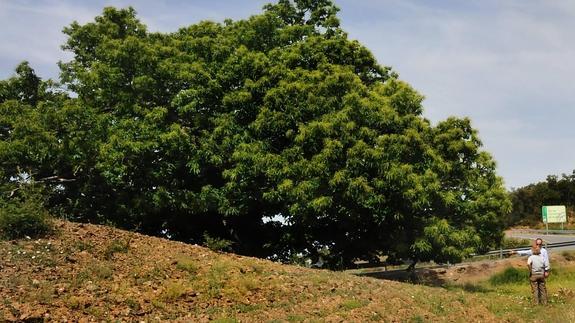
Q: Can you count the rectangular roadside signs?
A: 1